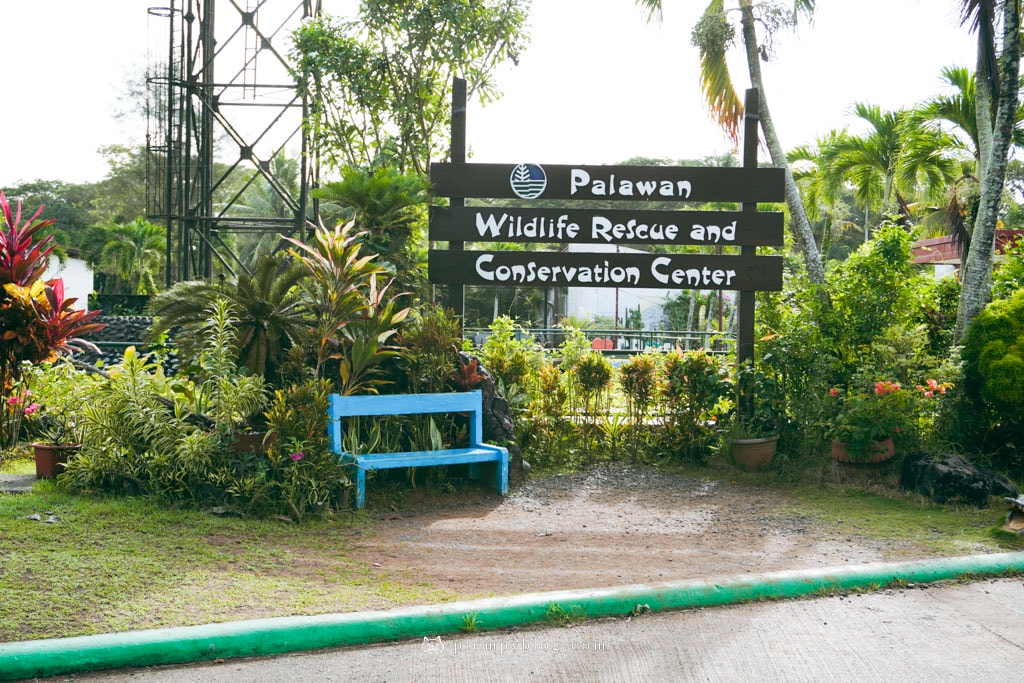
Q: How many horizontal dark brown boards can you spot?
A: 3